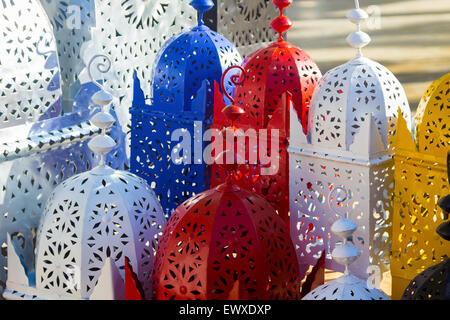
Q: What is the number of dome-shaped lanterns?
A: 8